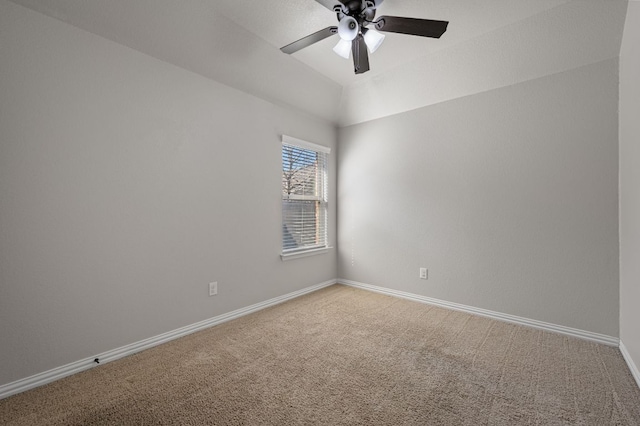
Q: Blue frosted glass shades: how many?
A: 0